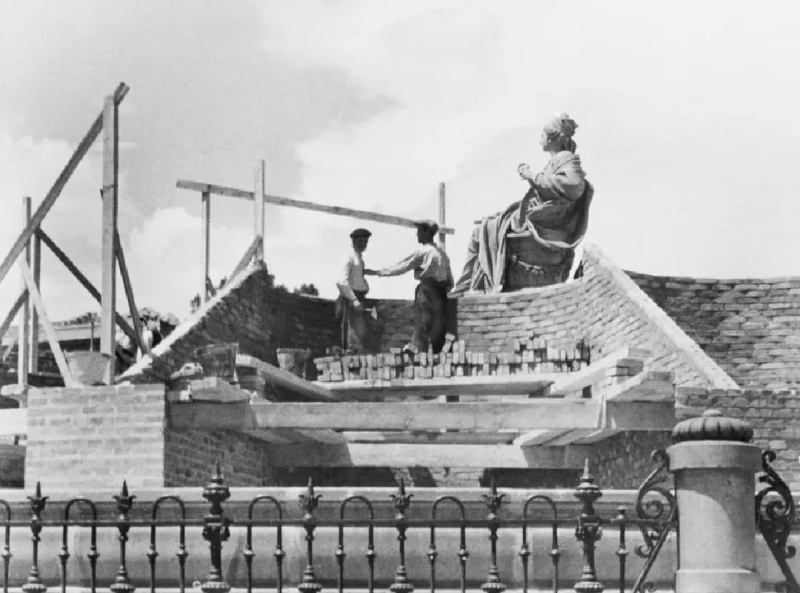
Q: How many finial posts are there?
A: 7